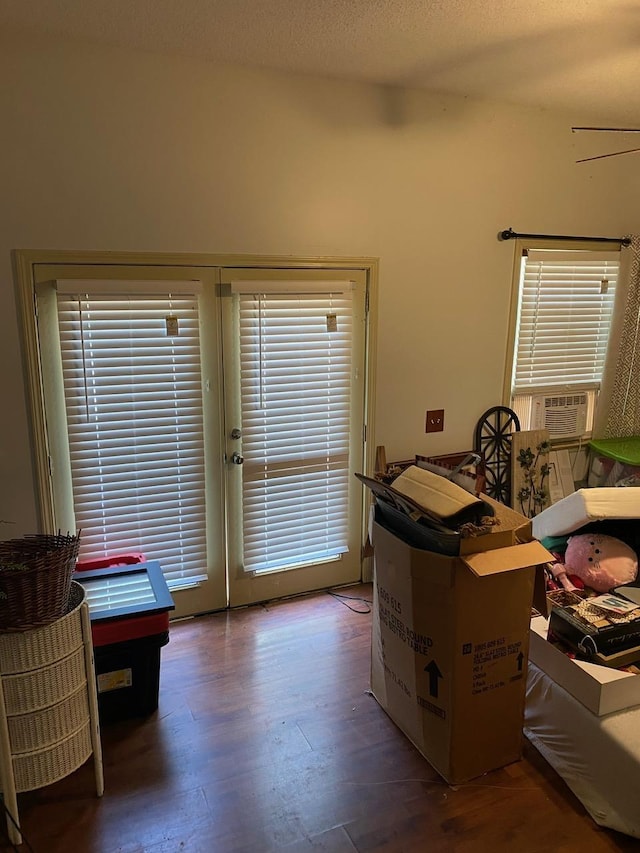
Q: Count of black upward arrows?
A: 2